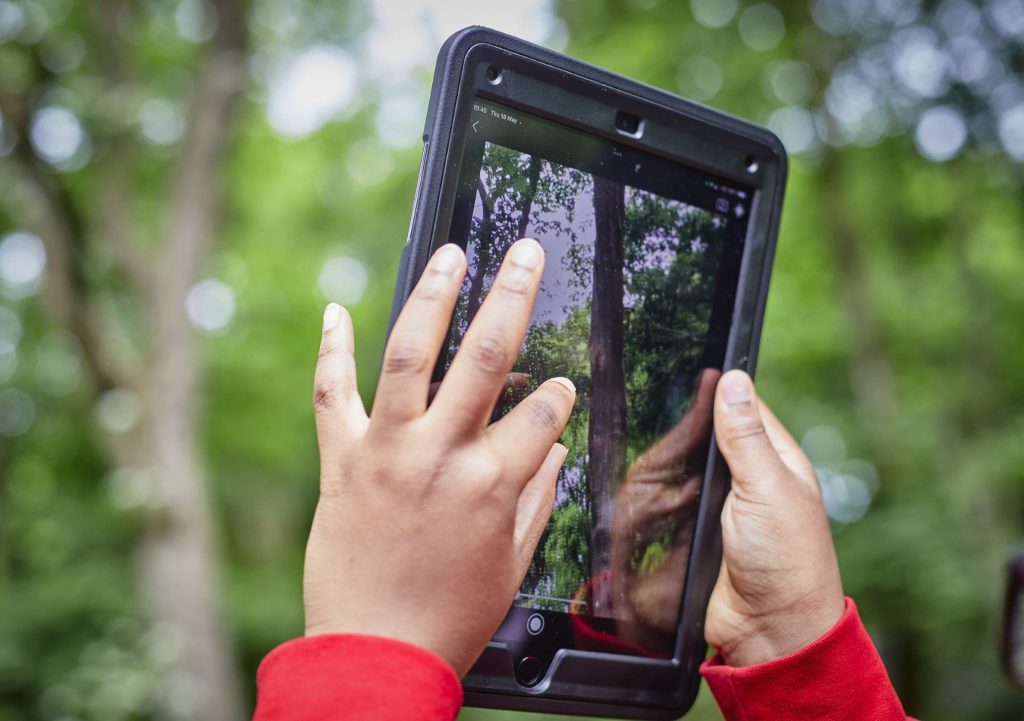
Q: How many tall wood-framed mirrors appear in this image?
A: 0